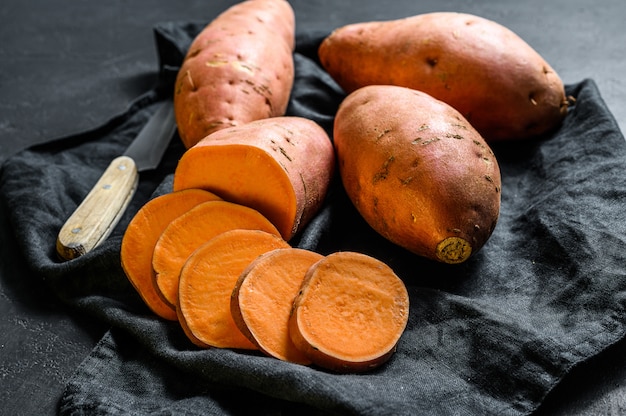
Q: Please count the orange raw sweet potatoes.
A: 4